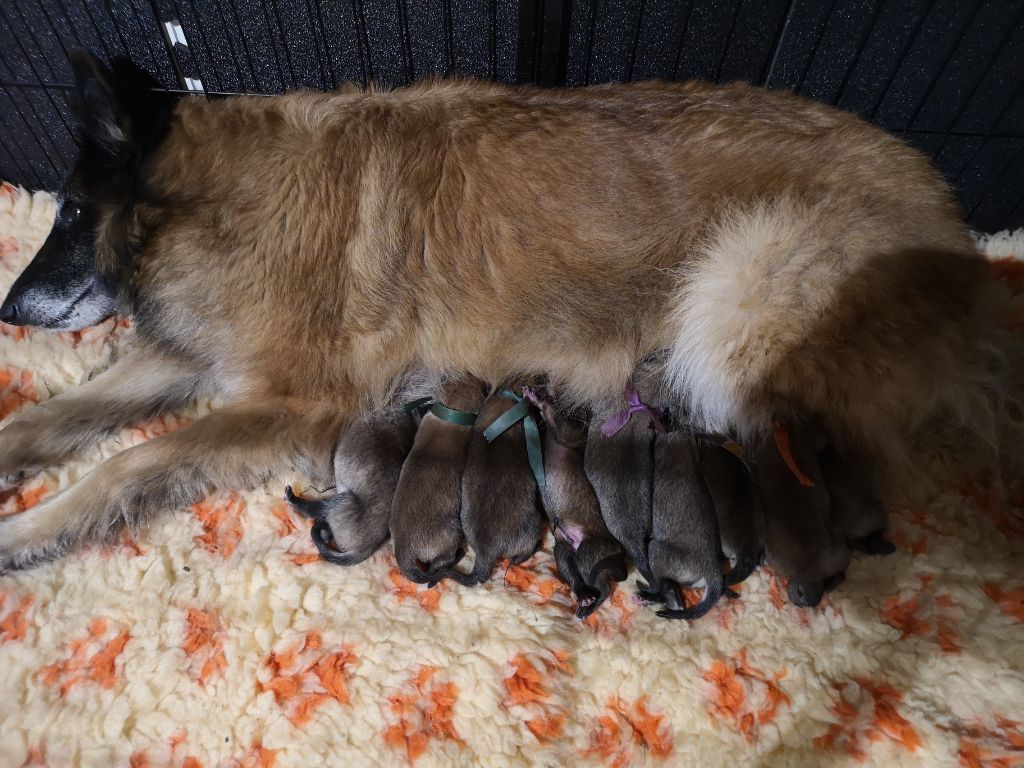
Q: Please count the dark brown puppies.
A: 9